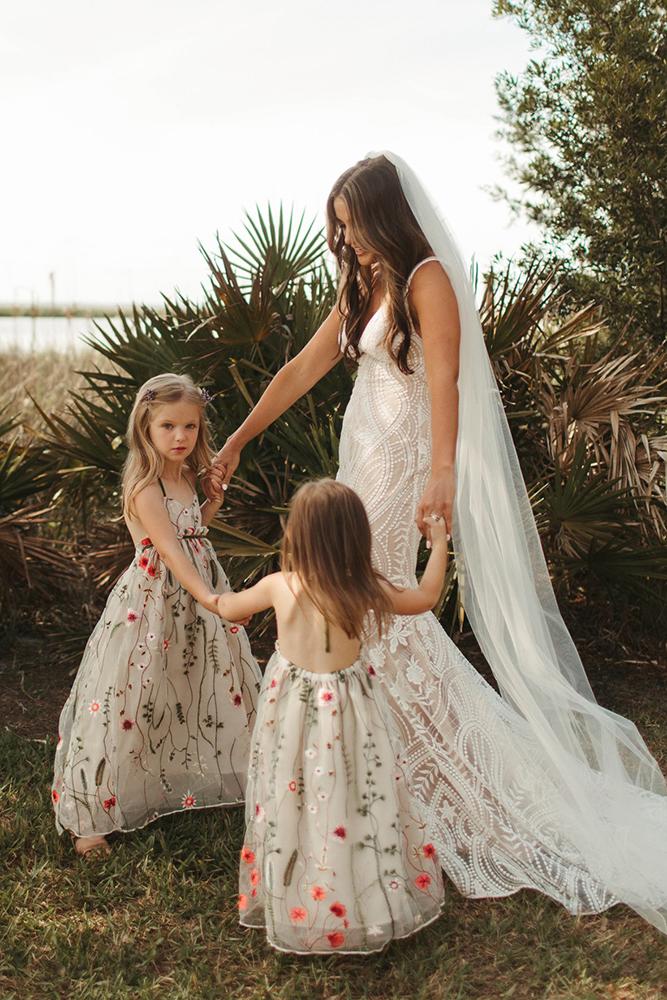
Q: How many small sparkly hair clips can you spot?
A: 2